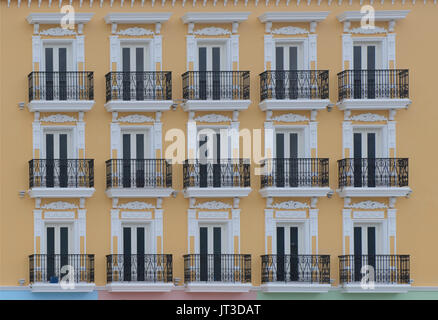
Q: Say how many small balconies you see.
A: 15